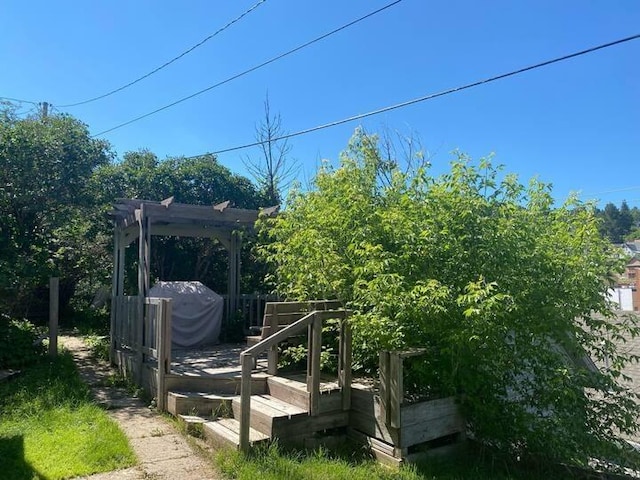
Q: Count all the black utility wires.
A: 3